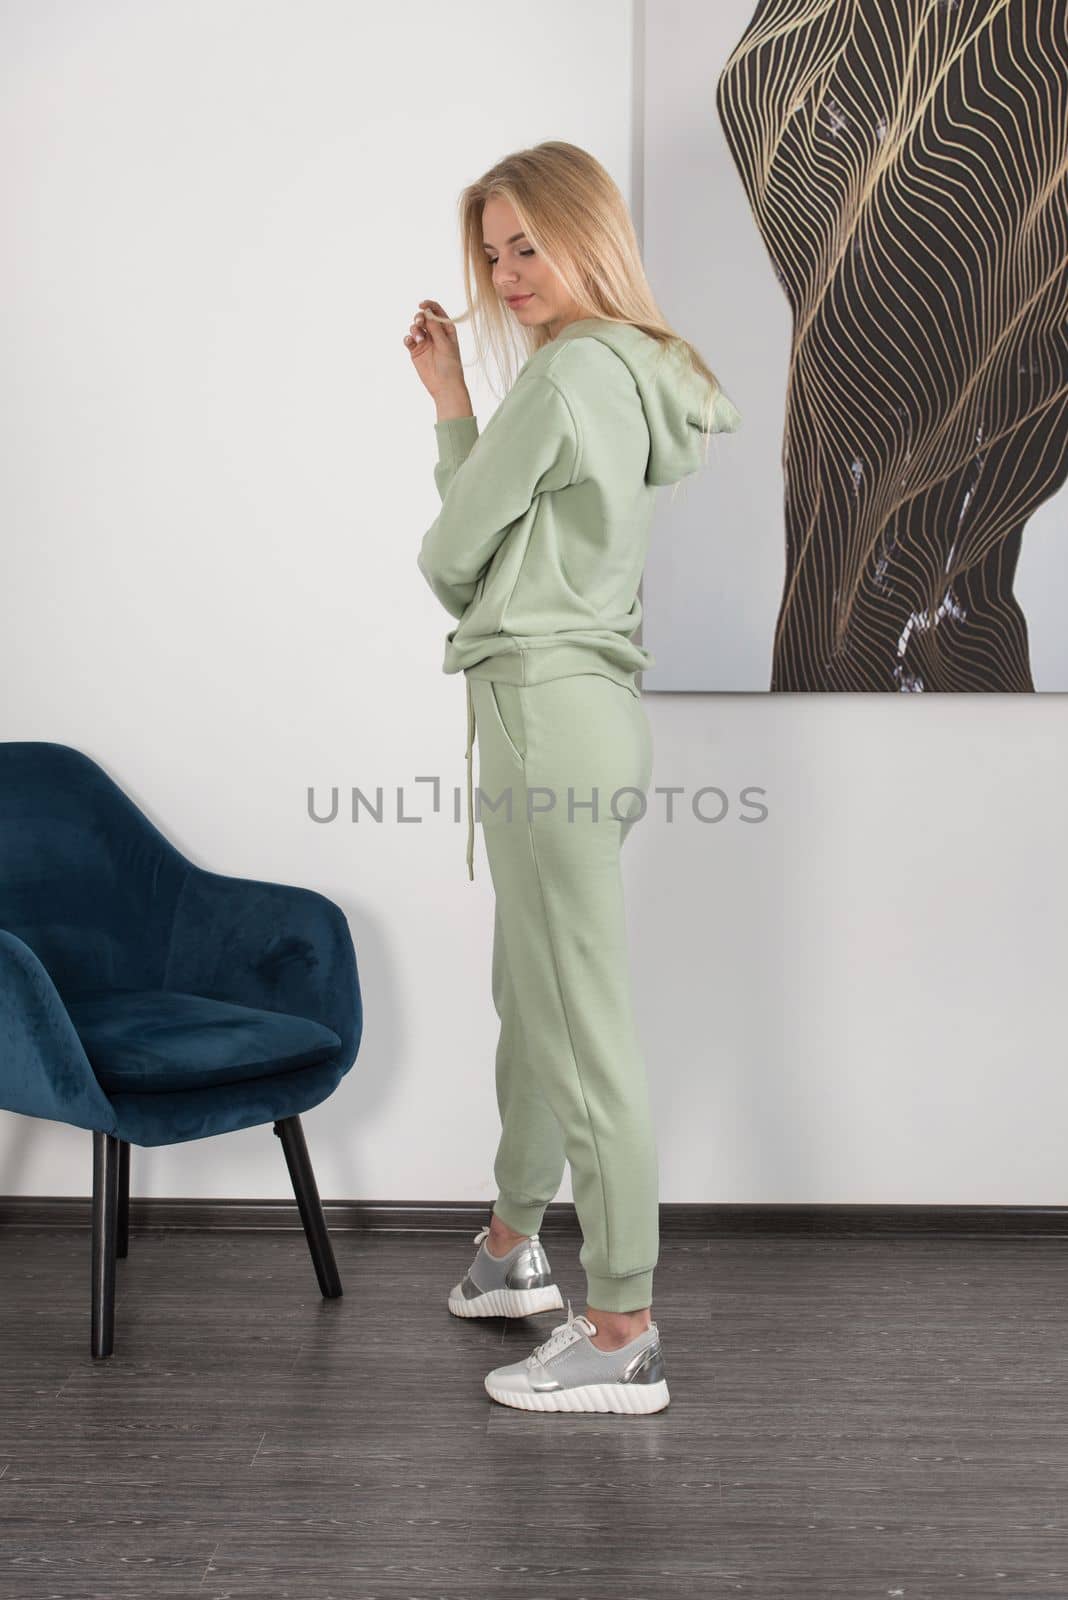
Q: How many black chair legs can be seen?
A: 3